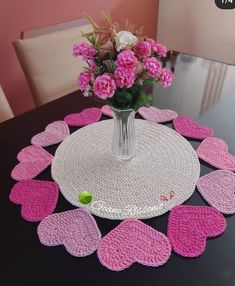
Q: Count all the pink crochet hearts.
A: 12